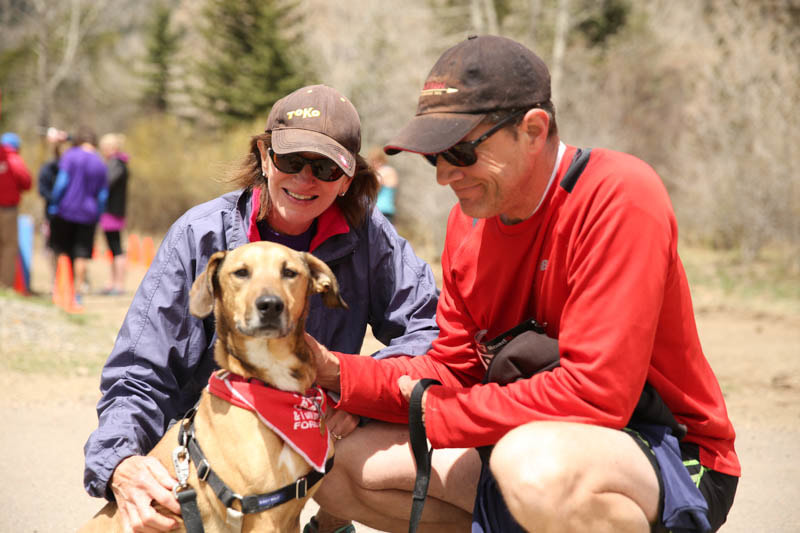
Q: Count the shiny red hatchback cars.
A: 0